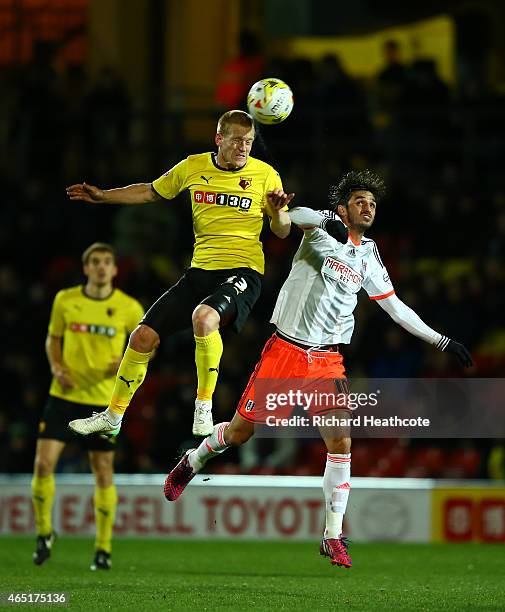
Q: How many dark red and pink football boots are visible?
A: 2